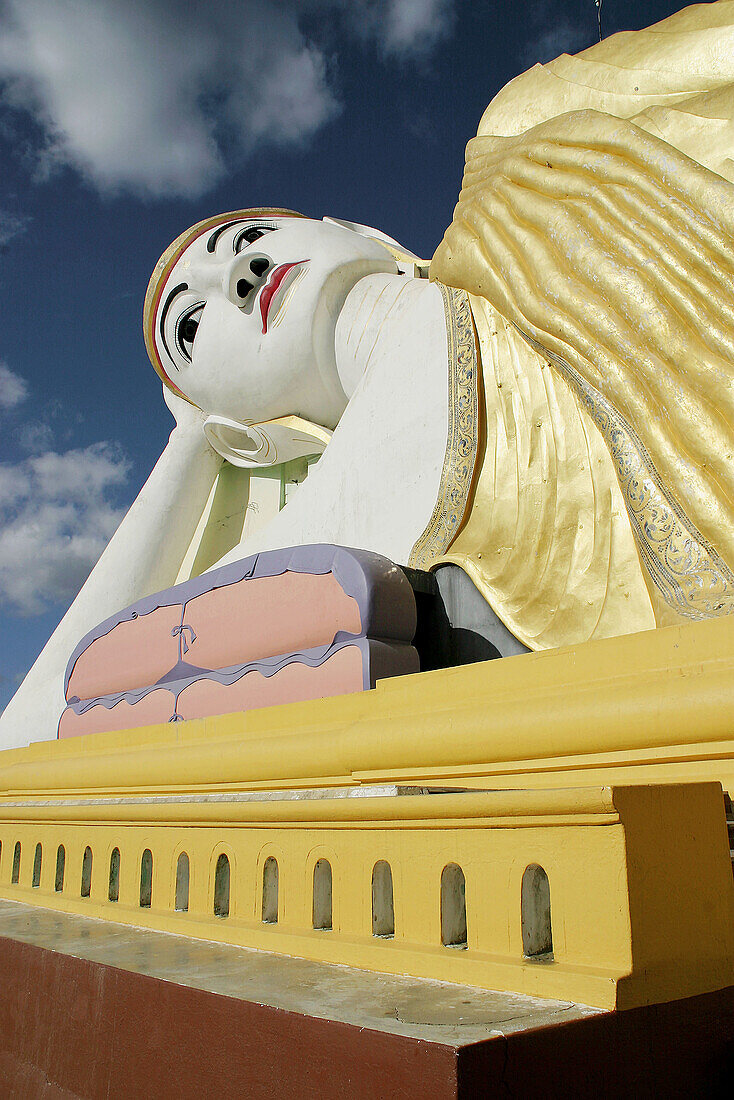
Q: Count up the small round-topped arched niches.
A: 14